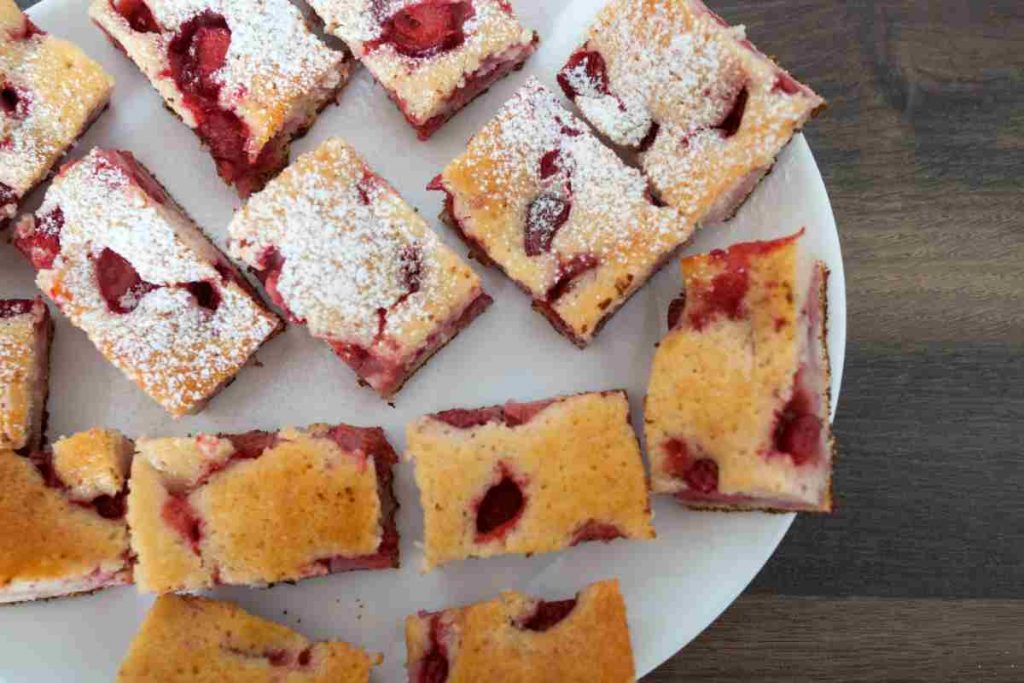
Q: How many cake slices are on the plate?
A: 14